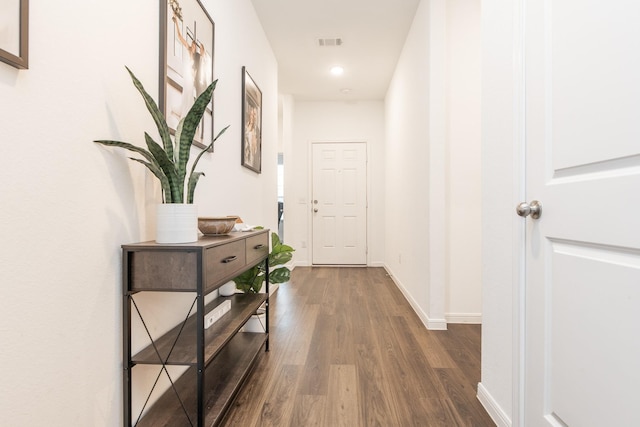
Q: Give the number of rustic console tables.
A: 1